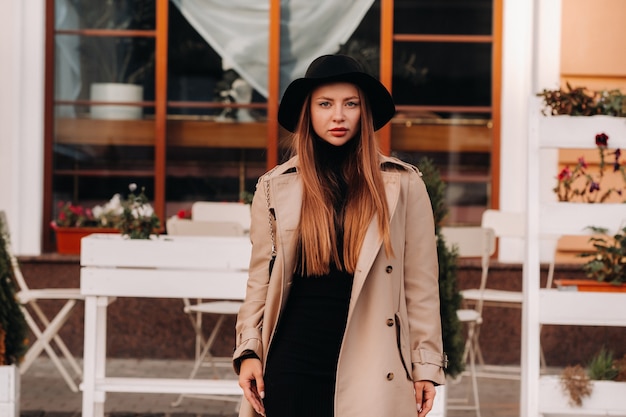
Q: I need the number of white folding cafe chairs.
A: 5